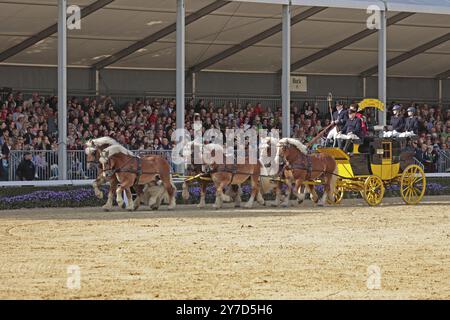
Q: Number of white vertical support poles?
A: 4